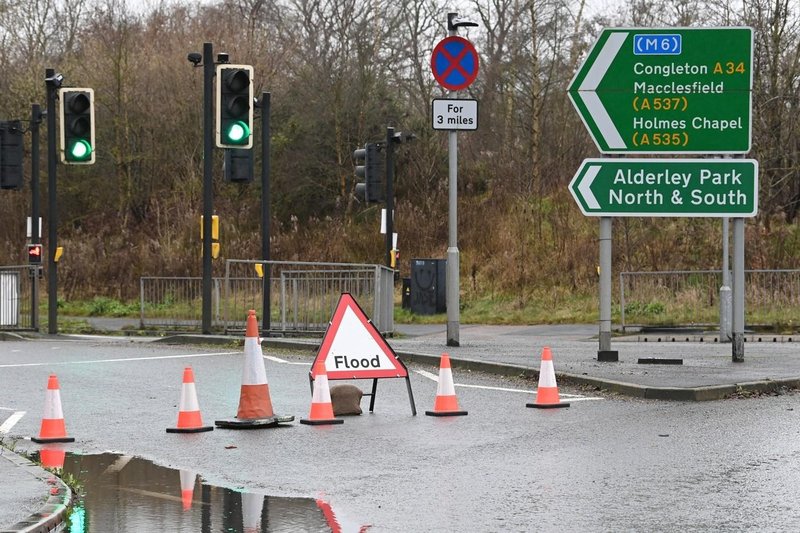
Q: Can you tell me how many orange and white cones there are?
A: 6